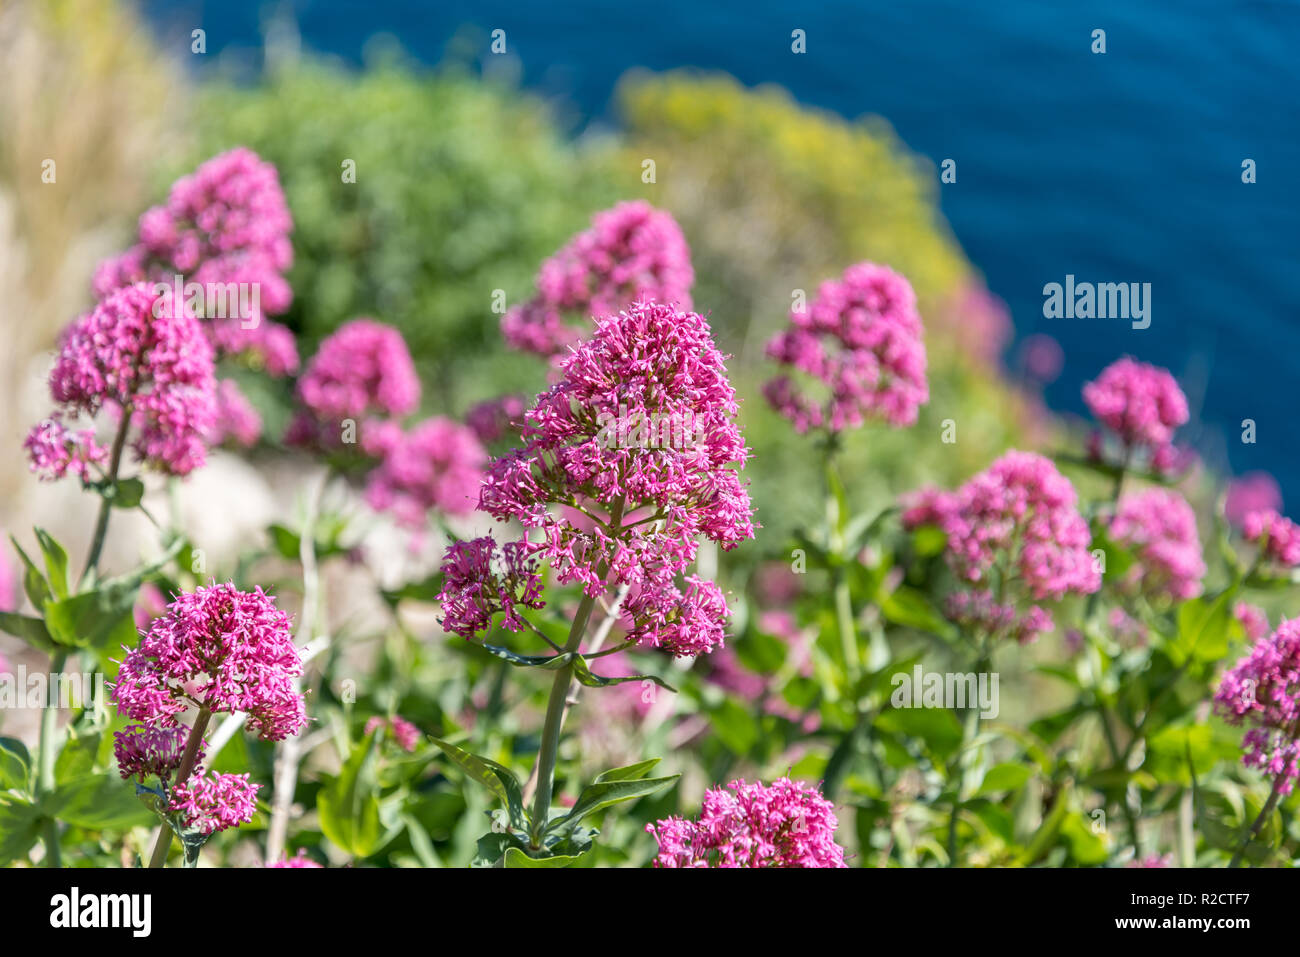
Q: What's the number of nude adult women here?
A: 0